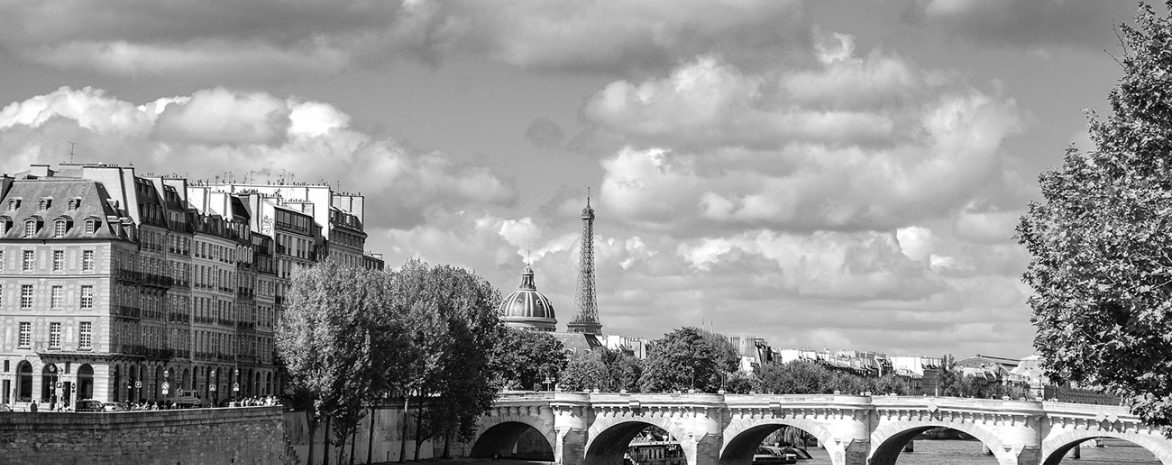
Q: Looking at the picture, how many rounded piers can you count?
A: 4